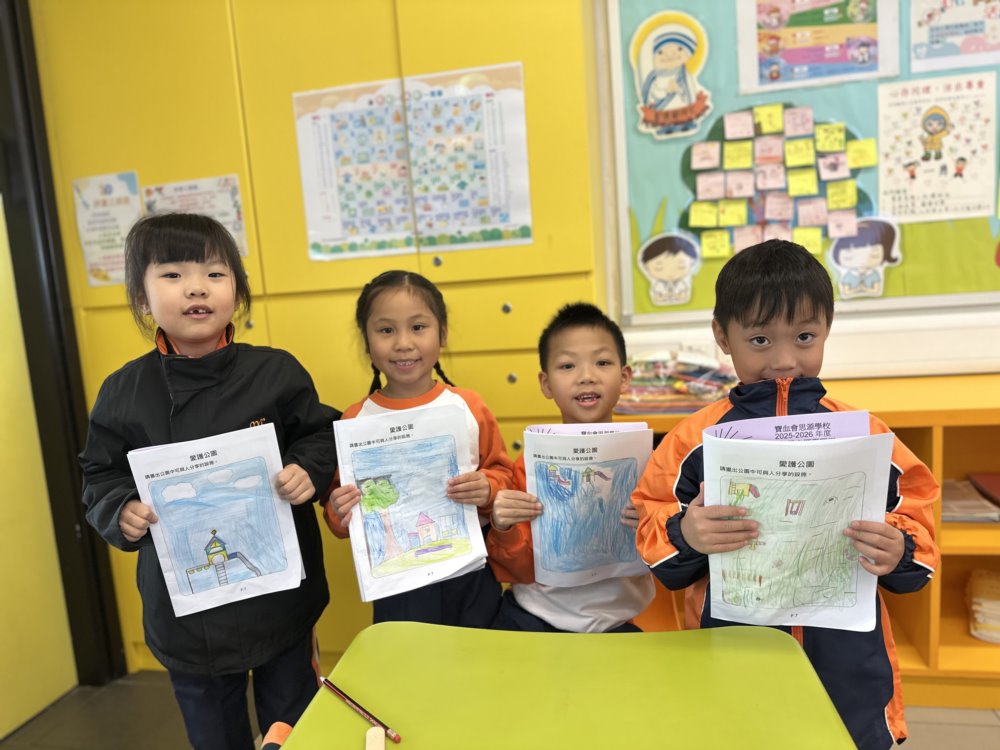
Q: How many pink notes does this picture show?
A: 13